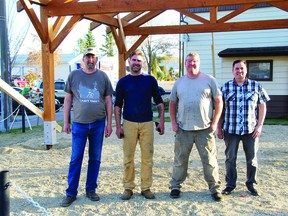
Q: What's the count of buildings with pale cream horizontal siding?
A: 1